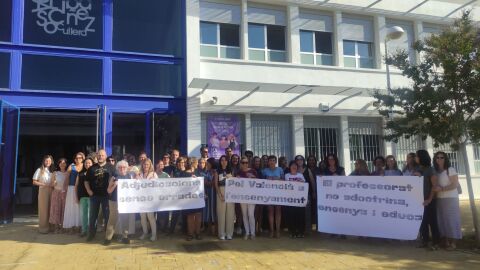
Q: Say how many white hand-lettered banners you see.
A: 3